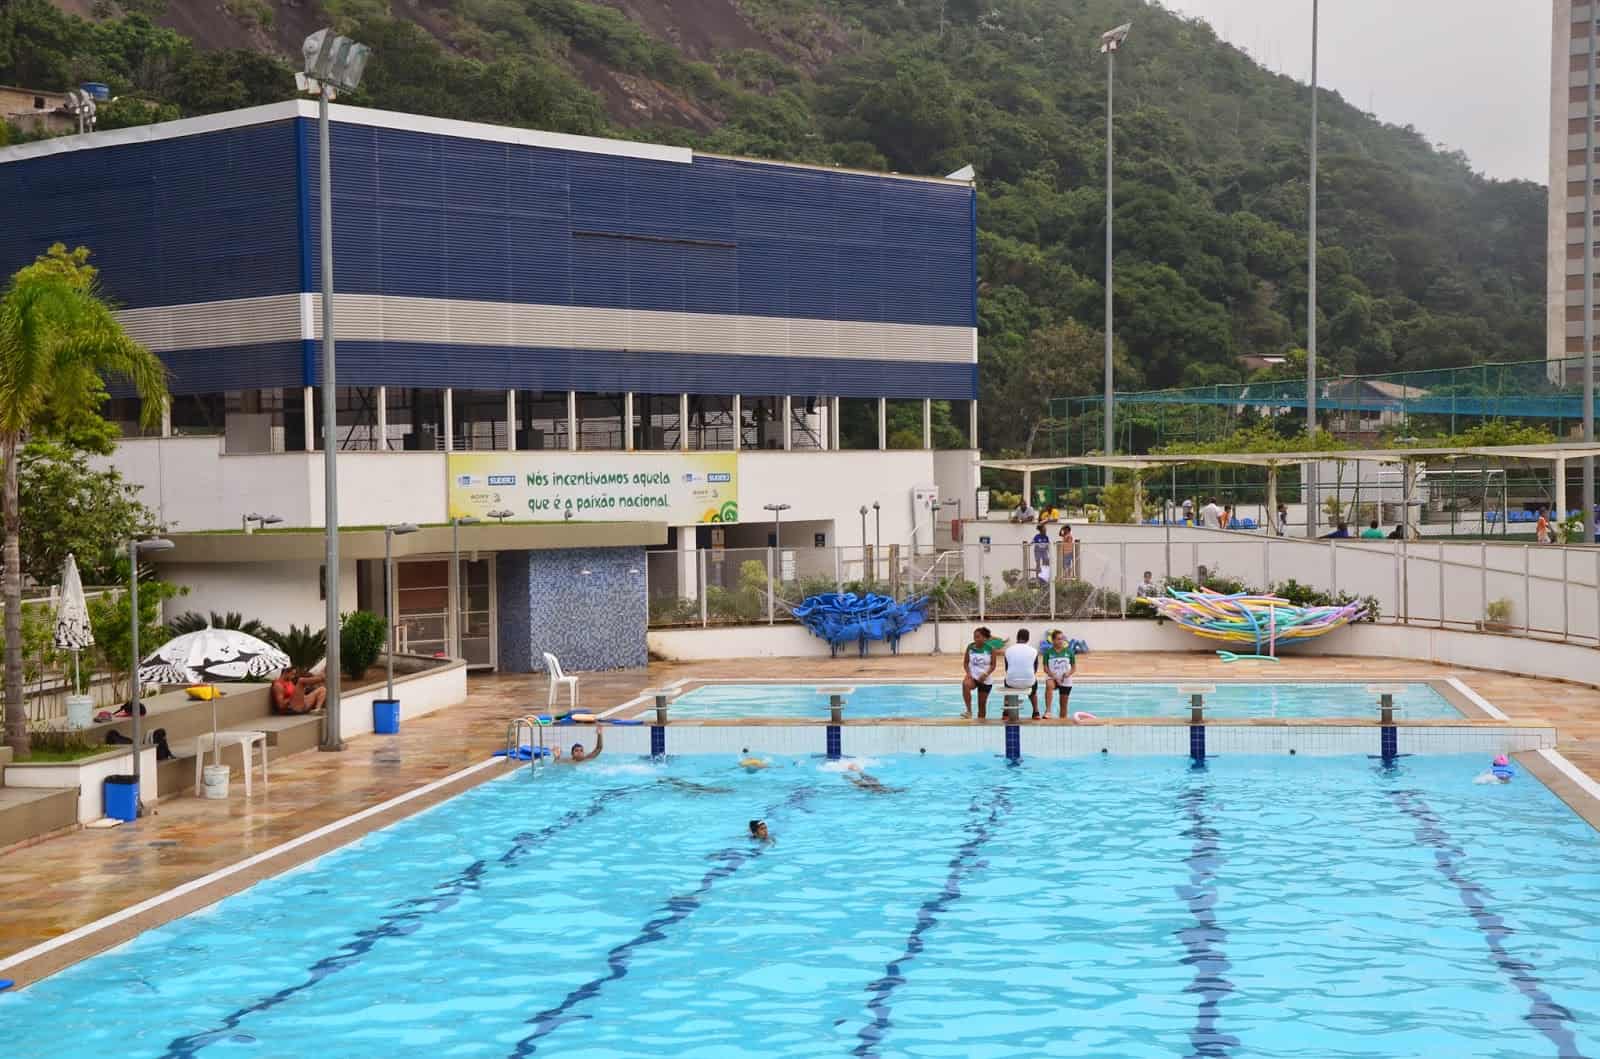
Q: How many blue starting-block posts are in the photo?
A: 5